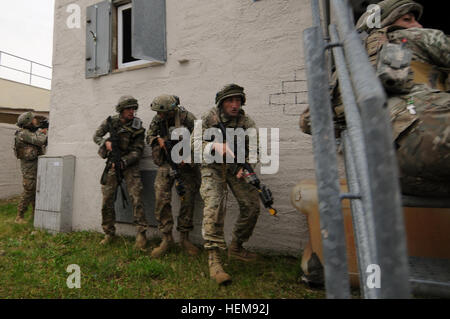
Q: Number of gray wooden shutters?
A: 2